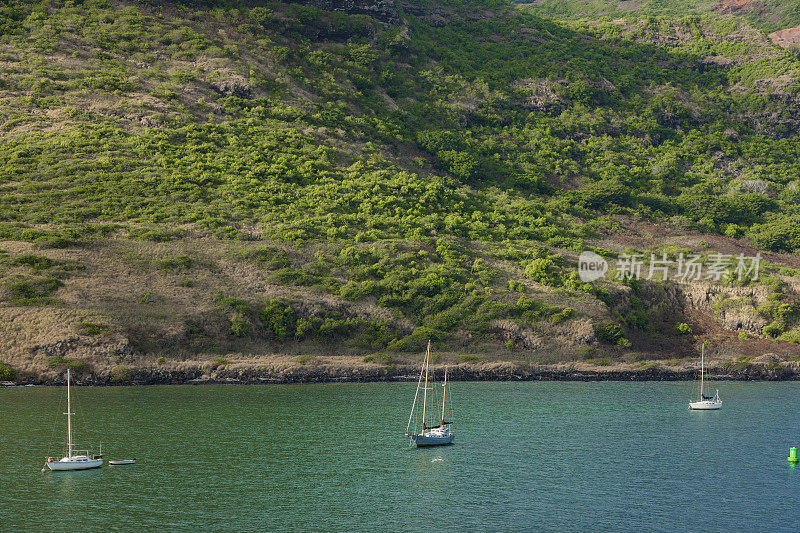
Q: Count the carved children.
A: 0